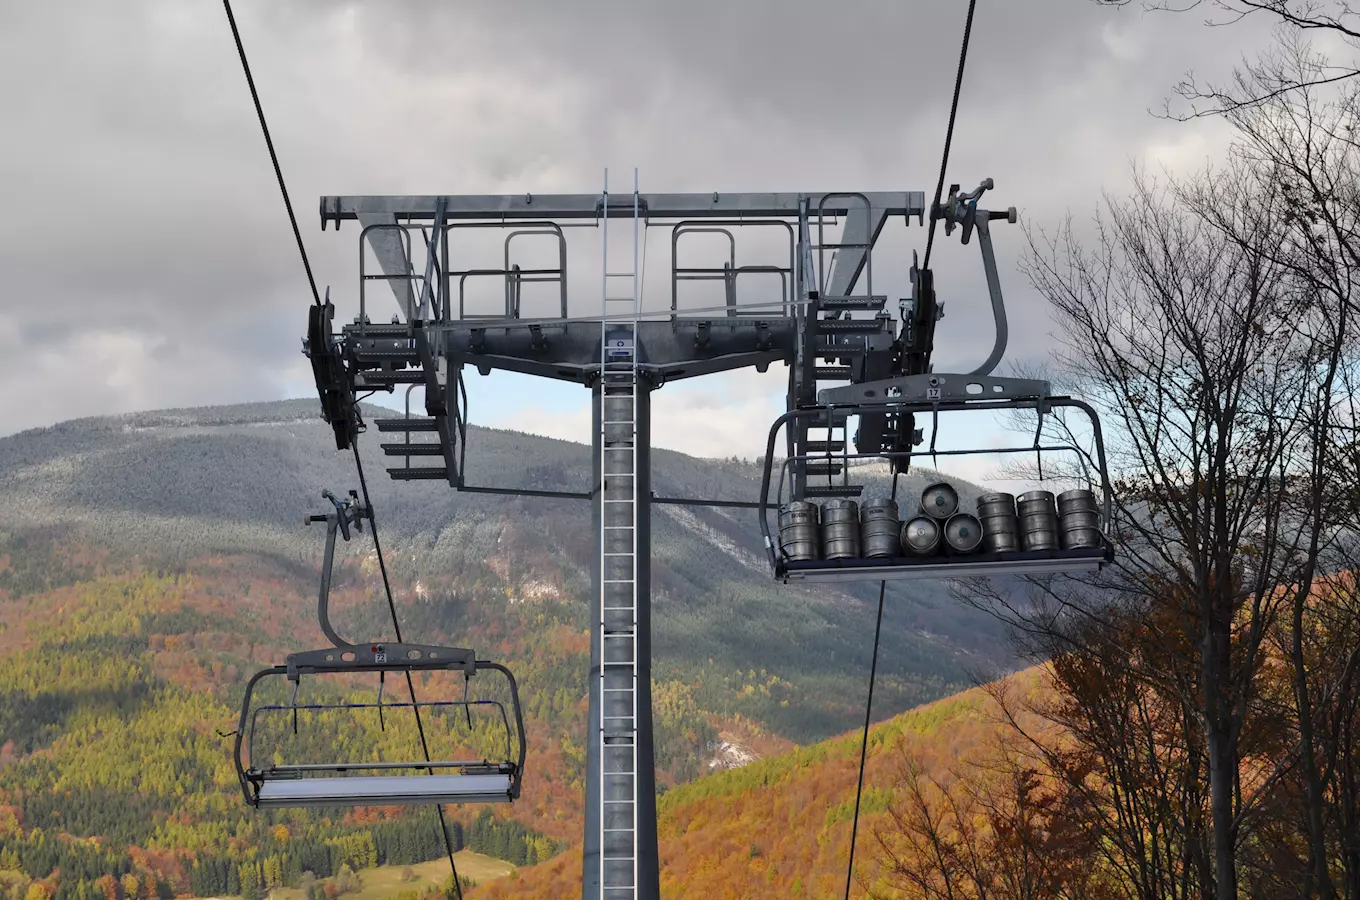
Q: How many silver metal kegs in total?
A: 9